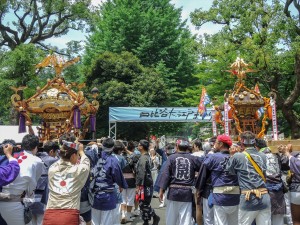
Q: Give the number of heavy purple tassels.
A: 3